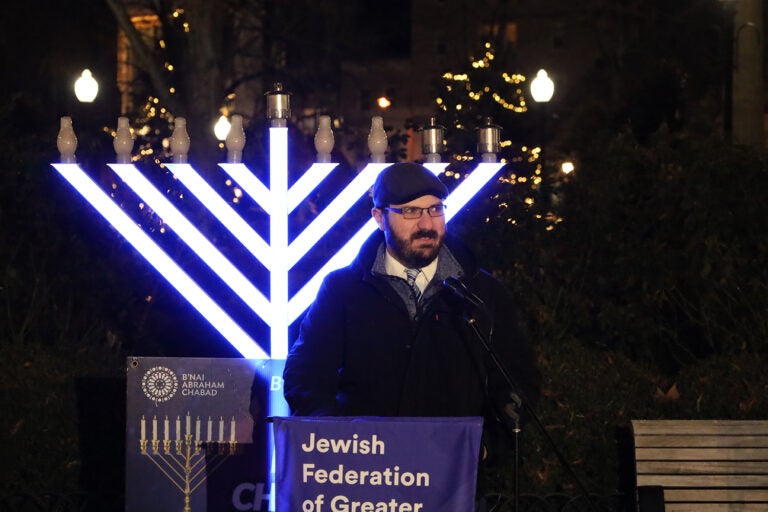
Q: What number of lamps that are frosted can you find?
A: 6